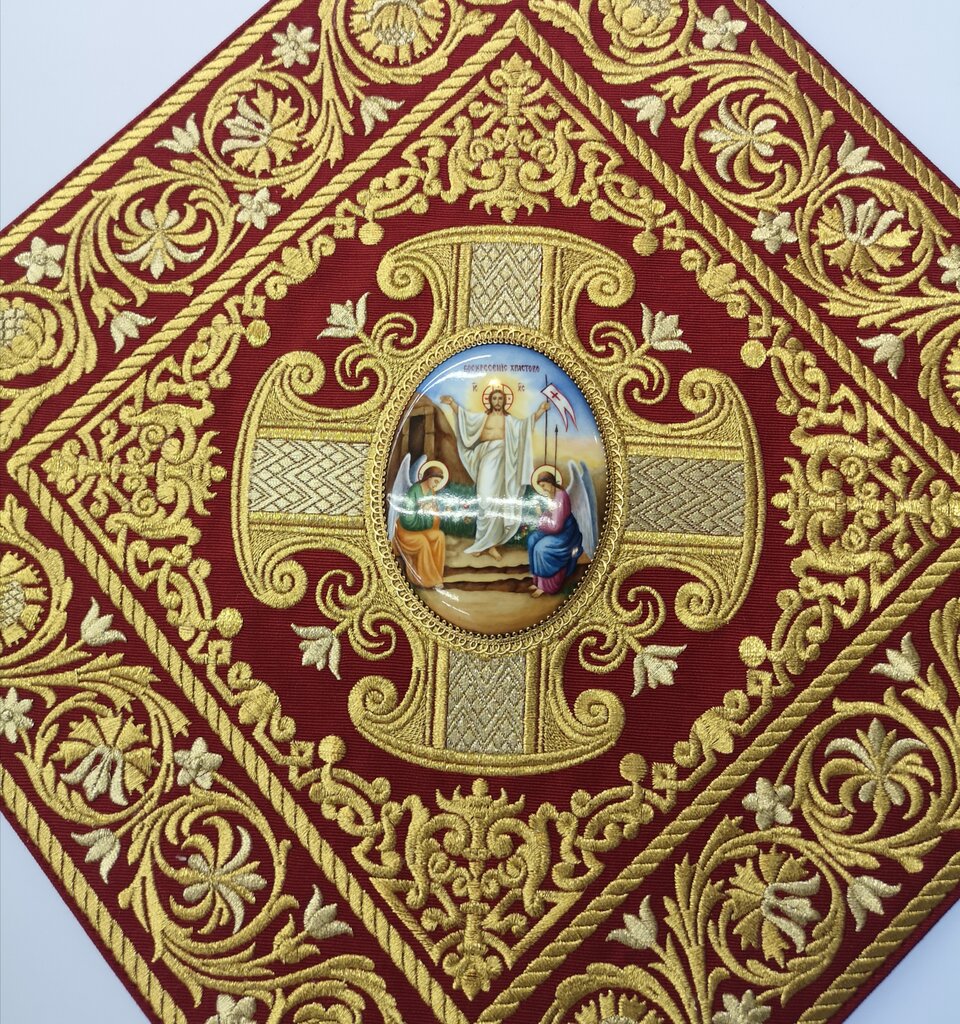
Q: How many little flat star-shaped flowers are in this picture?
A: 11